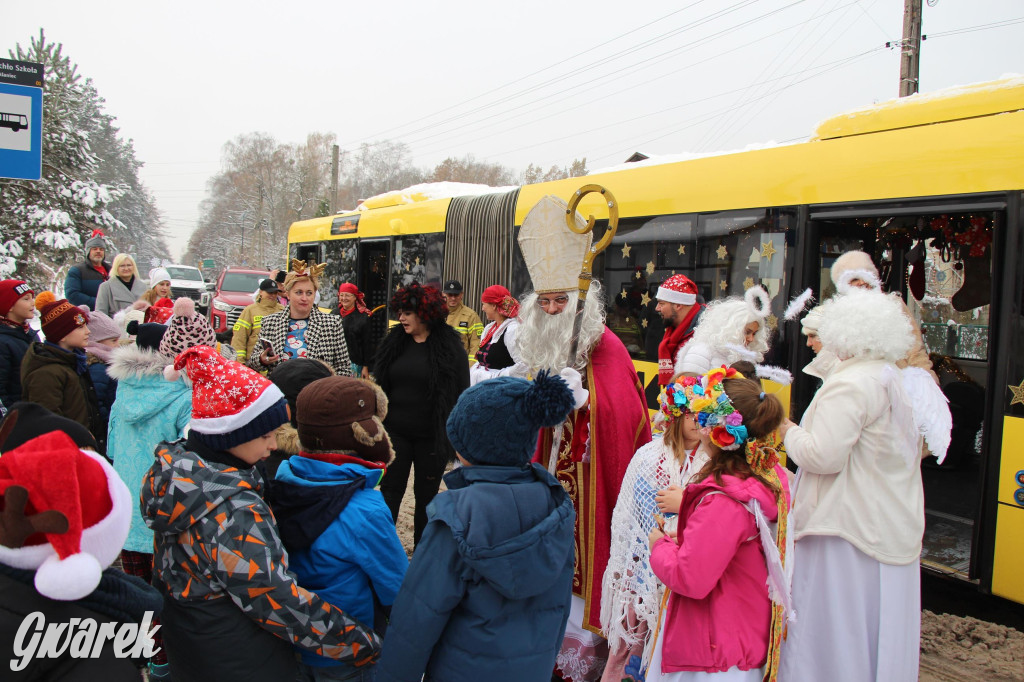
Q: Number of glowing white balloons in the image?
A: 0